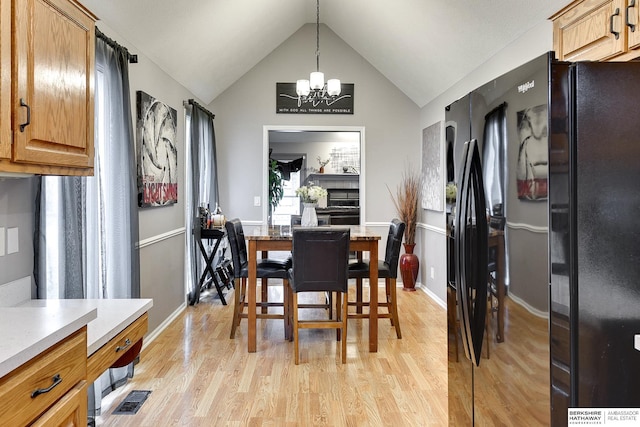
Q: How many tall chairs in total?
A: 4